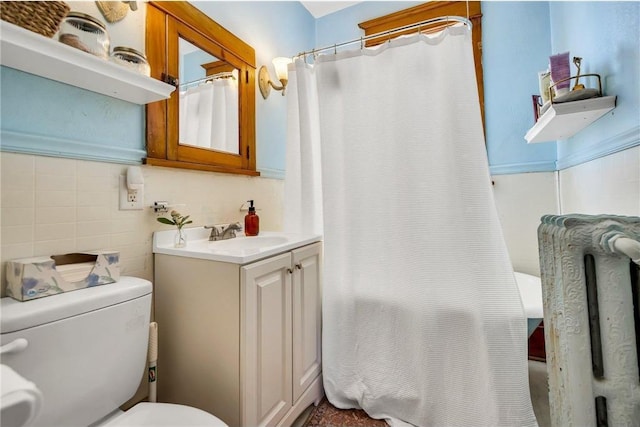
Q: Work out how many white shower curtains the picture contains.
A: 1